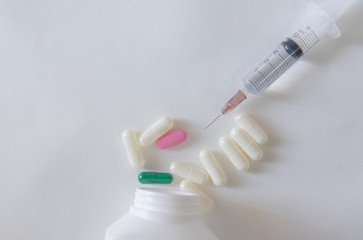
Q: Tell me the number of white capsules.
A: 8